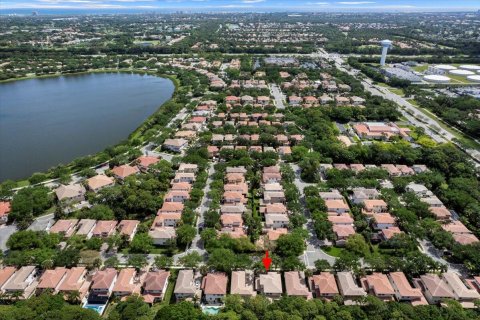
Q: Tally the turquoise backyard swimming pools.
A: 2